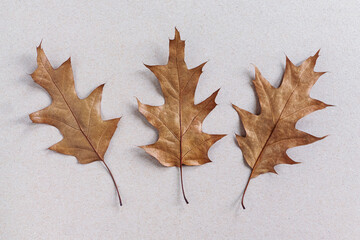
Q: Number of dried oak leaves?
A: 3